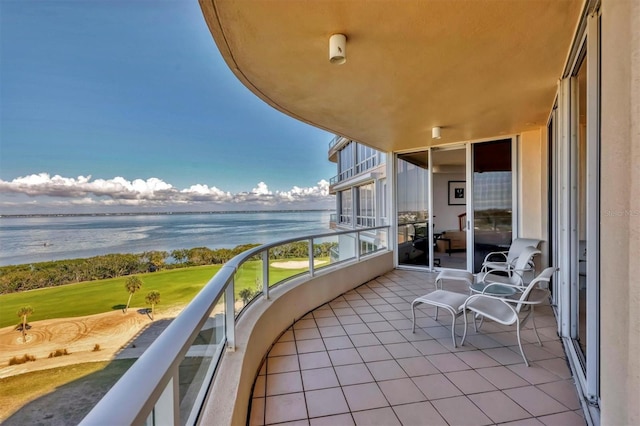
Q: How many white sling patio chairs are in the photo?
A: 3